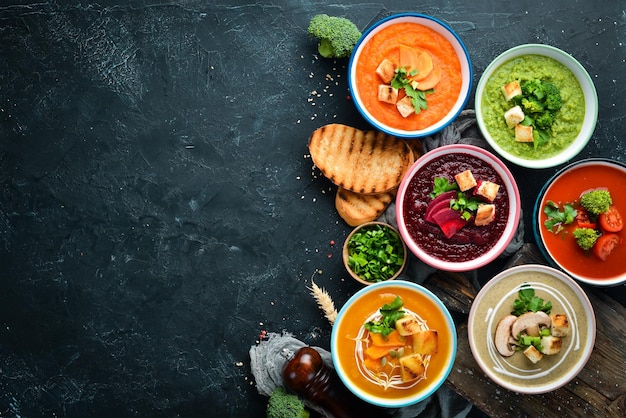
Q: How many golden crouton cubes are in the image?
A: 15